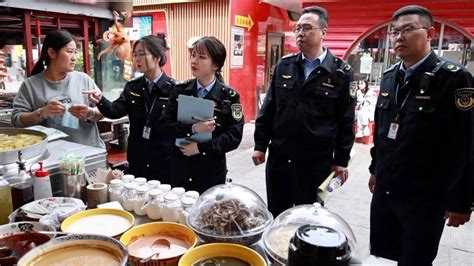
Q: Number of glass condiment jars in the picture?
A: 12